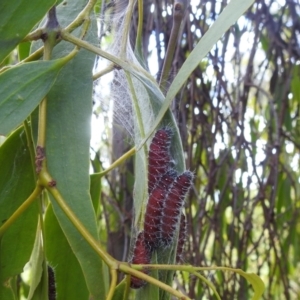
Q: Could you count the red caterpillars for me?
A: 5